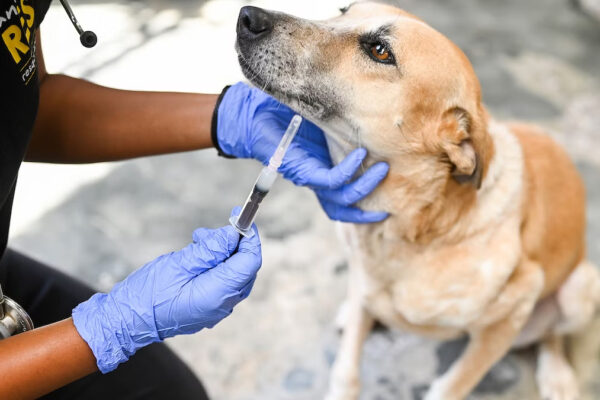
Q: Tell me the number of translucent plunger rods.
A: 0